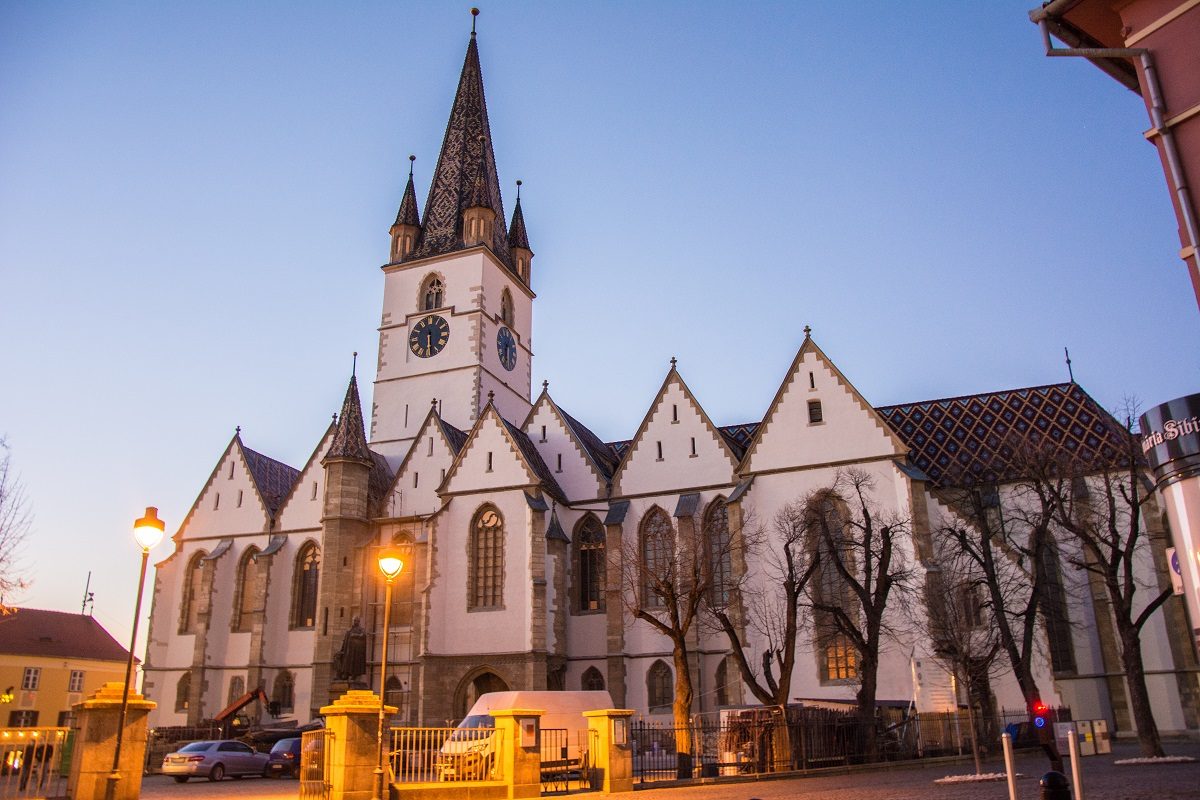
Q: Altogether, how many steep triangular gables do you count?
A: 7